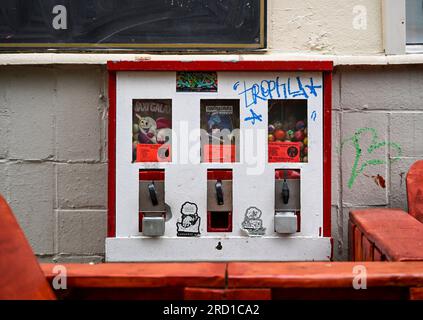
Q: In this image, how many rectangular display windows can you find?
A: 3